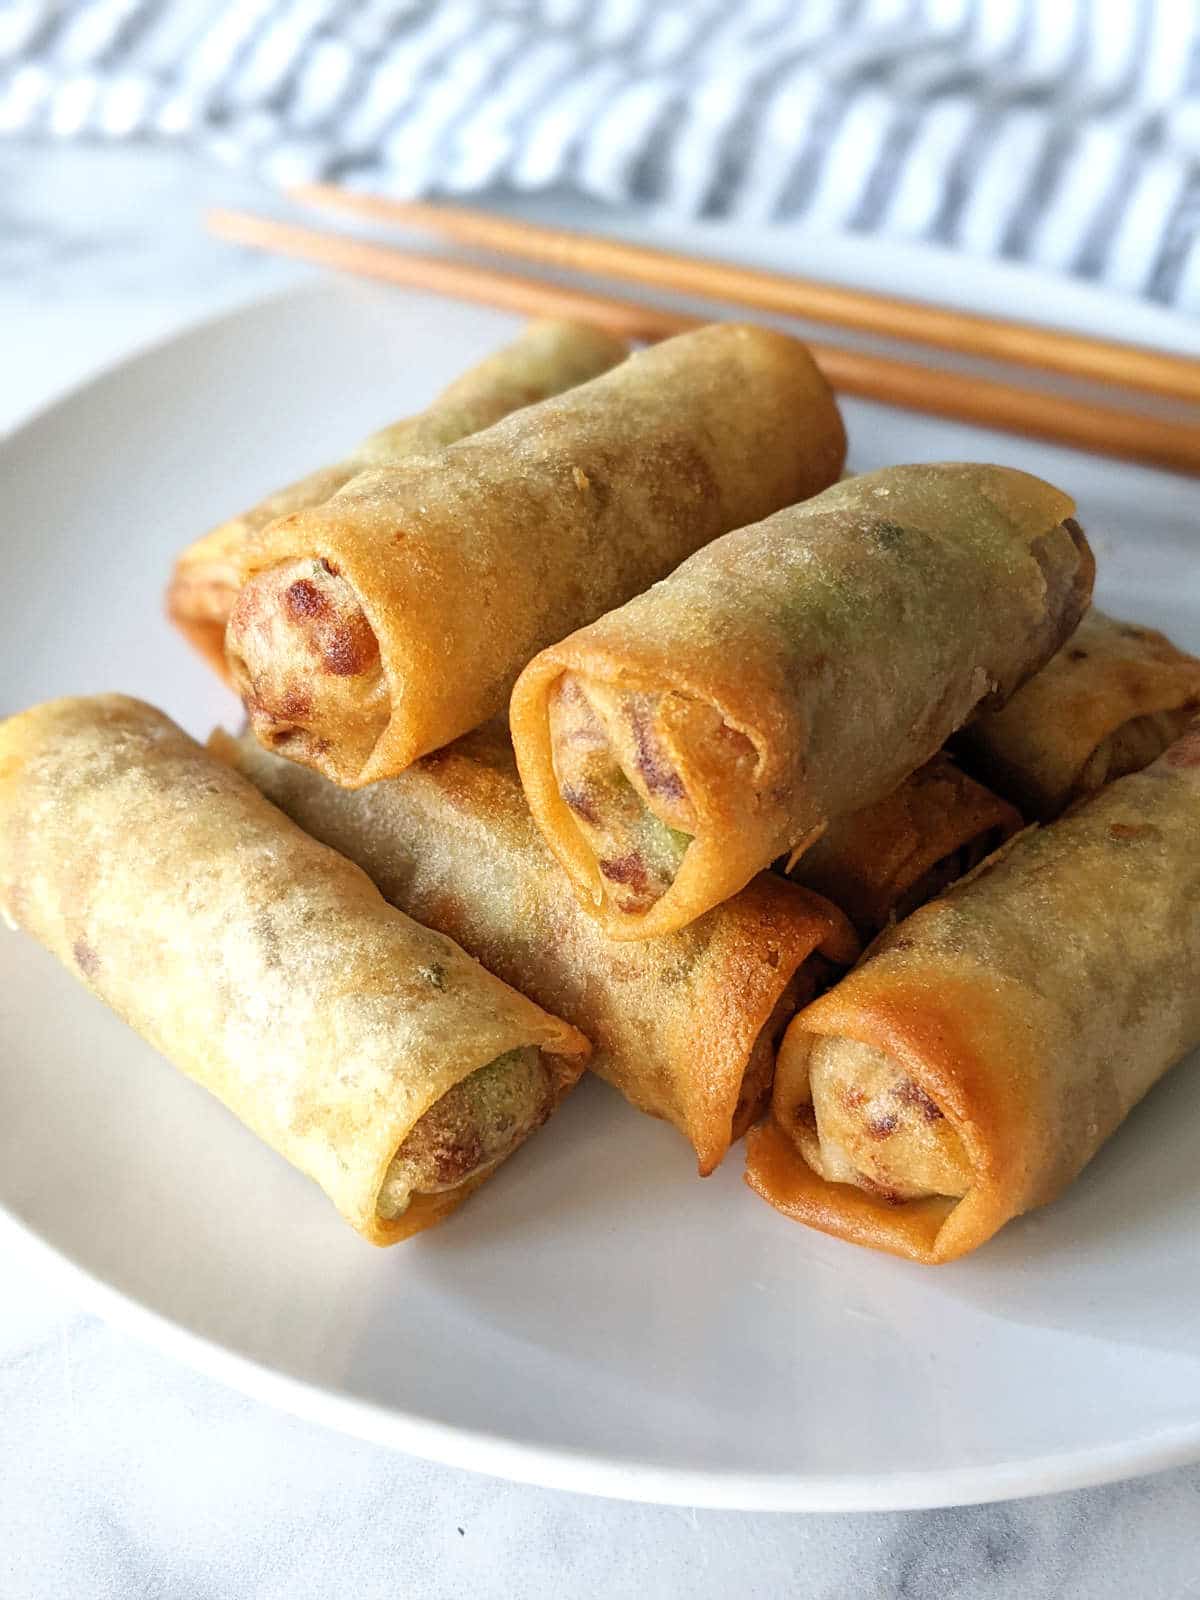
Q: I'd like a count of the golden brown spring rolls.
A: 8